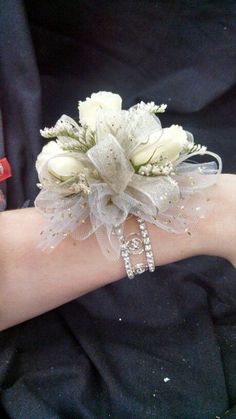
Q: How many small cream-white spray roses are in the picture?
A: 3